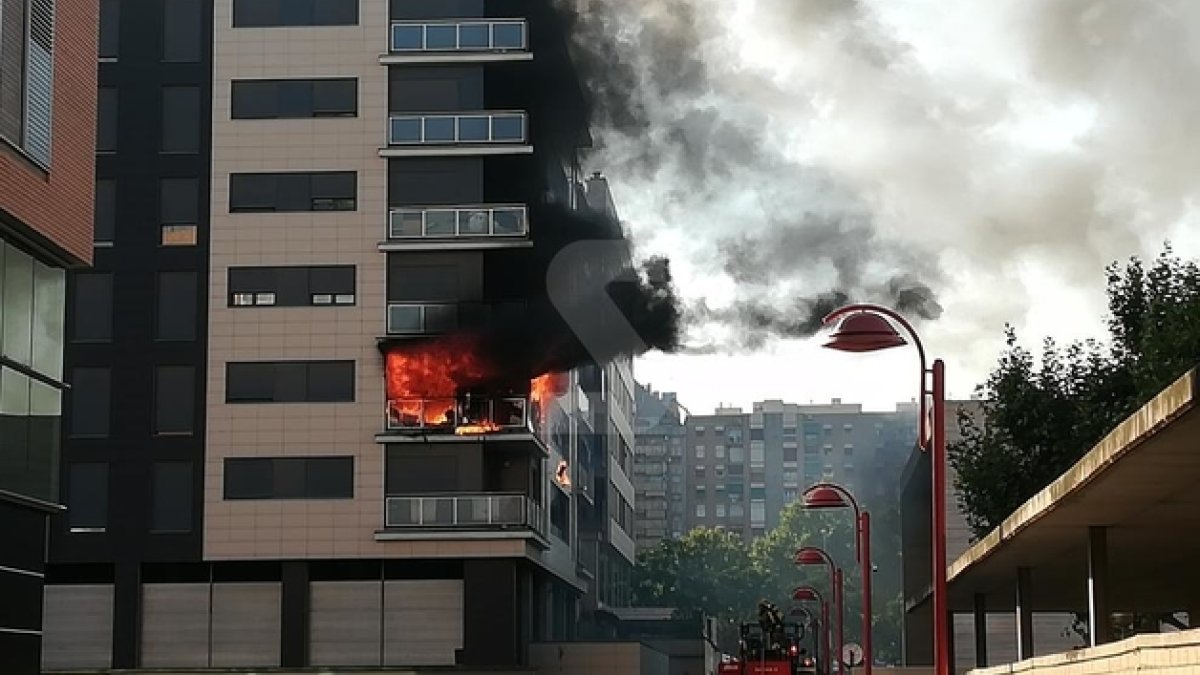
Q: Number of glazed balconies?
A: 6